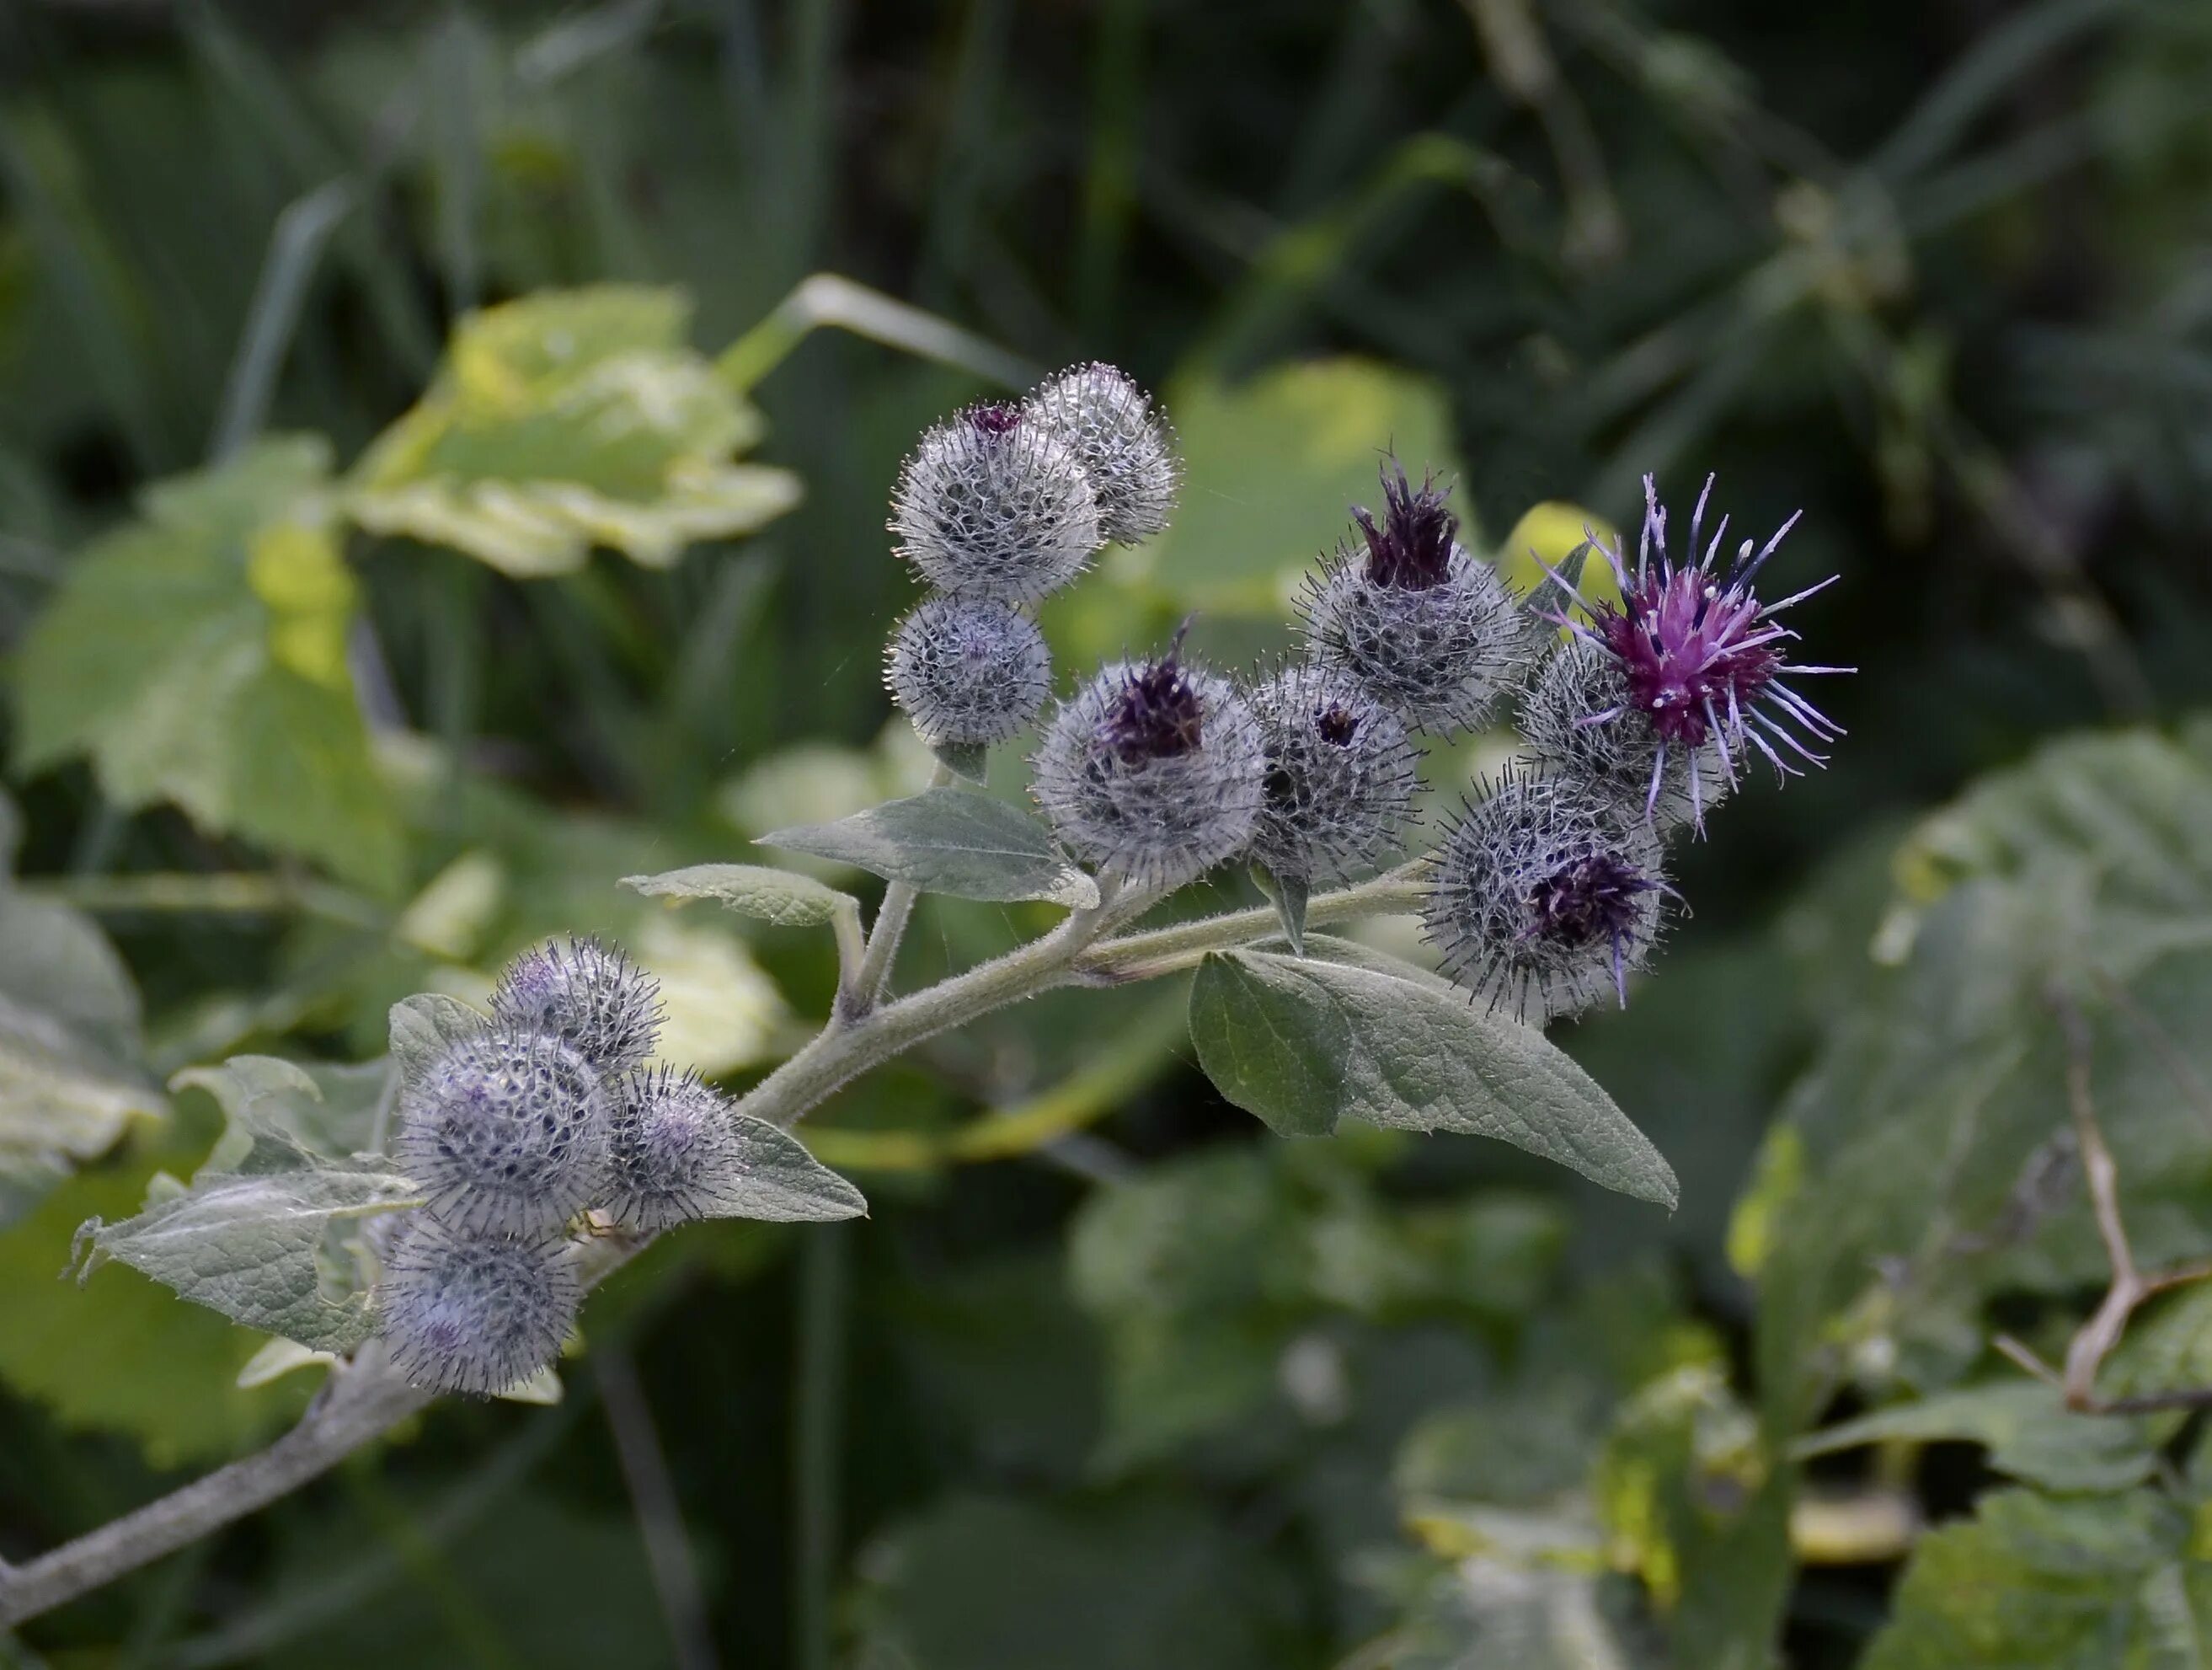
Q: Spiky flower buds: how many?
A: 12